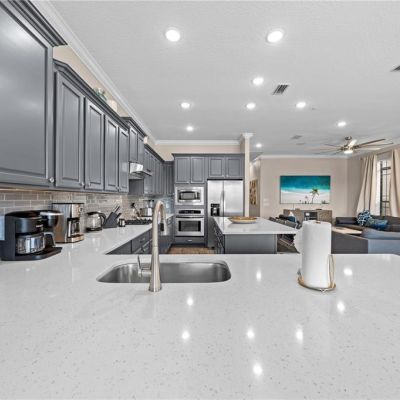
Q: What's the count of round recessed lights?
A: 9